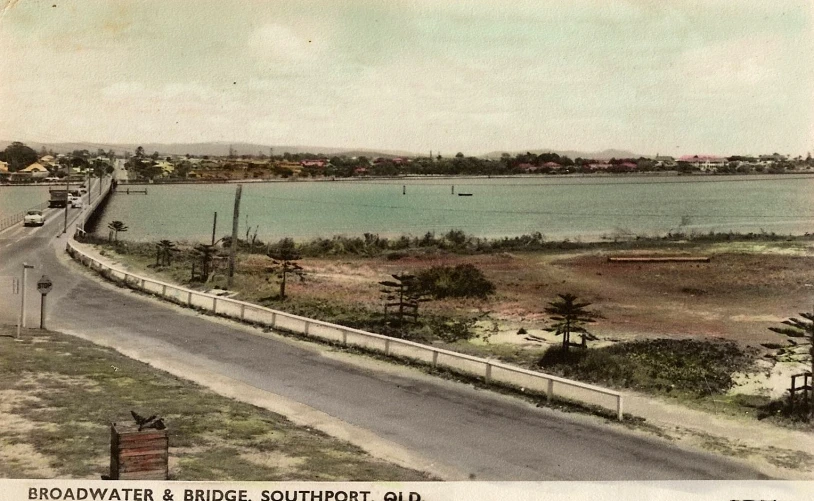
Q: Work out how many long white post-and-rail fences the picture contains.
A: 1